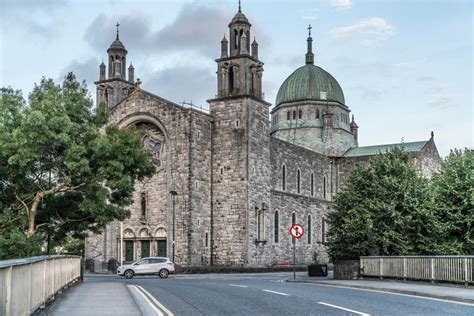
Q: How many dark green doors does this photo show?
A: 3